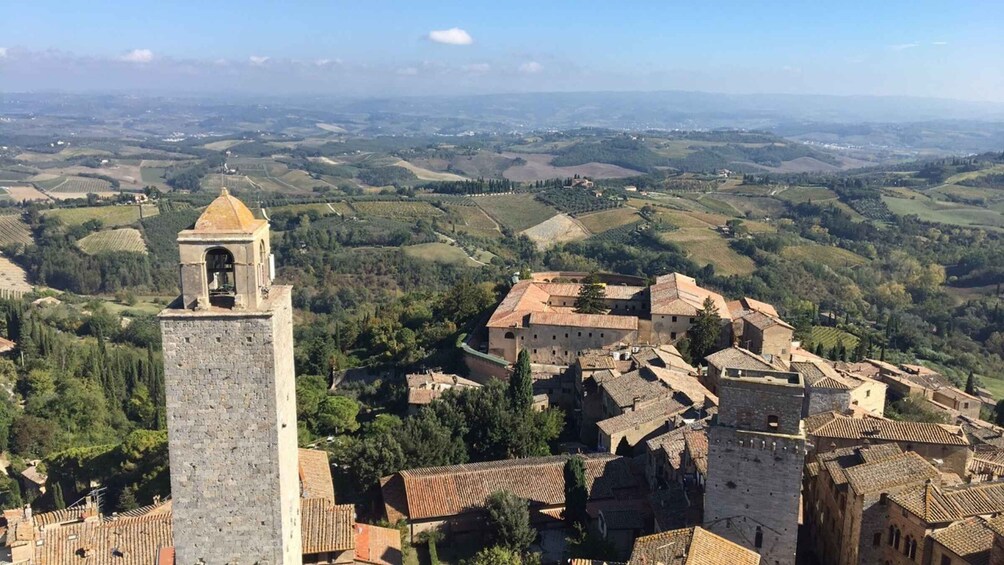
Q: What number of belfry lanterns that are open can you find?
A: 1